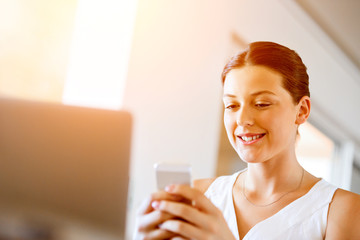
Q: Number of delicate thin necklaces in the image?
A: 1